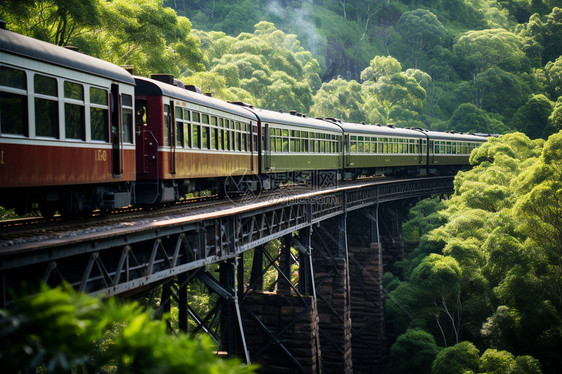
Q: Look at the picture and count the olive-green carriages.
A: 3